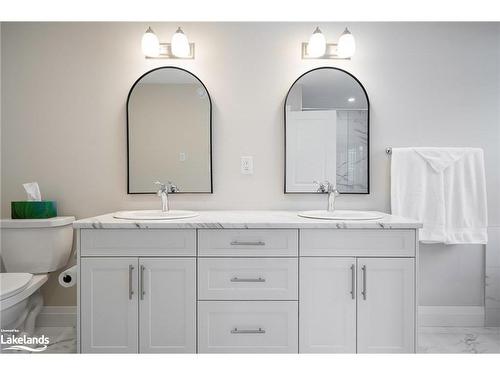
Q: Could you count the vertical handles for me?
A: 4